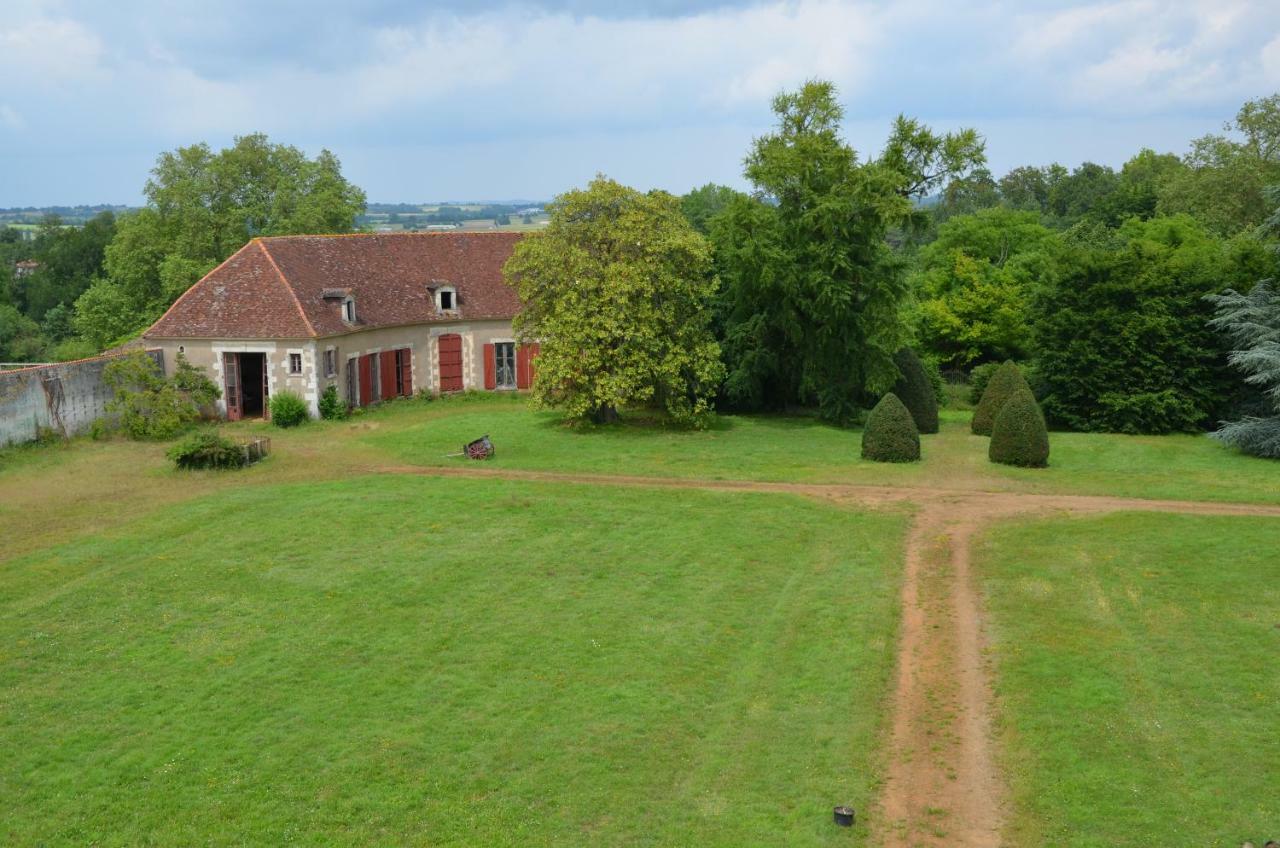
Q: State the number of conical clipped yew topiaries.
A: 4